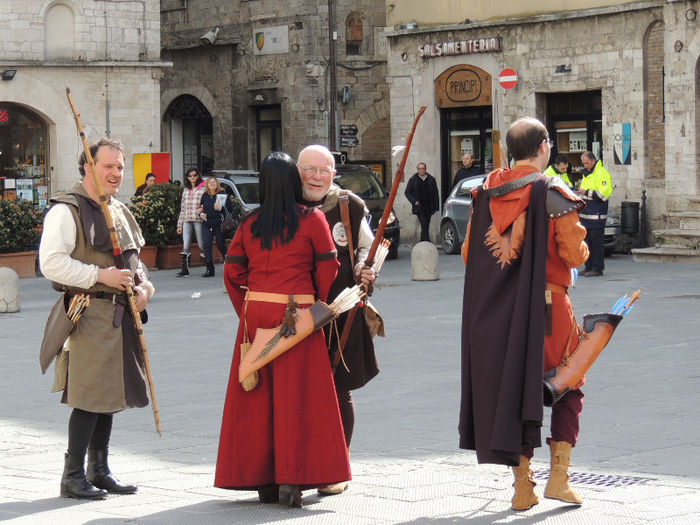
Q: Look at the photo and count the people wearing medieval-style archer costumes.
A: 4